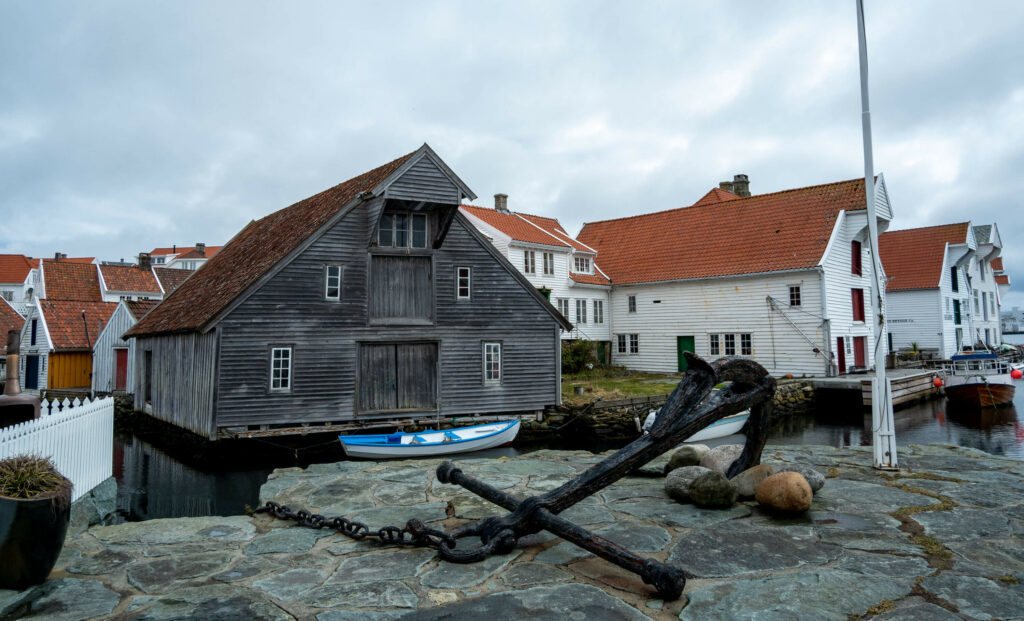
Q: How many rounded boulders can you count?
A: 7